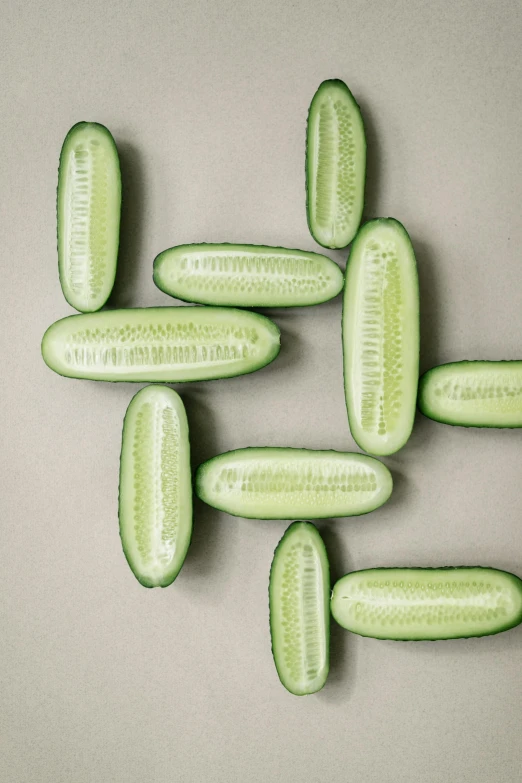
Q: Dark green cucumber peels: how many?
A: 10